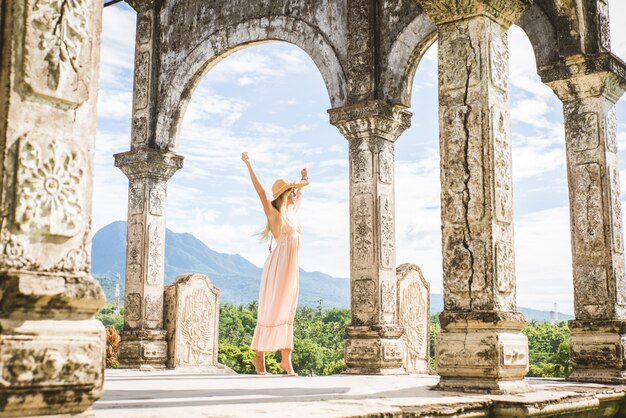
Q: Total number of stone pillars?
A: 5